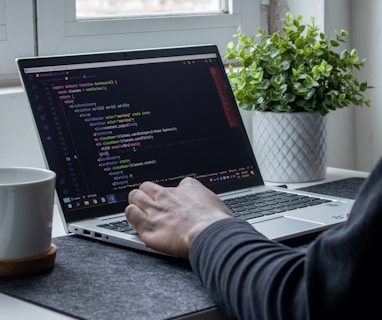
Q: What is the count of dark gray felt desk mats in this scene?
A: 1